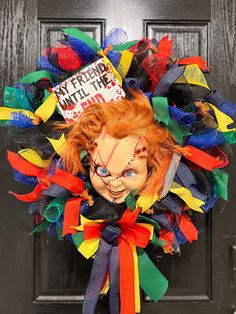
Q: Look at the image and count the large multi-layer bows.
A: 1